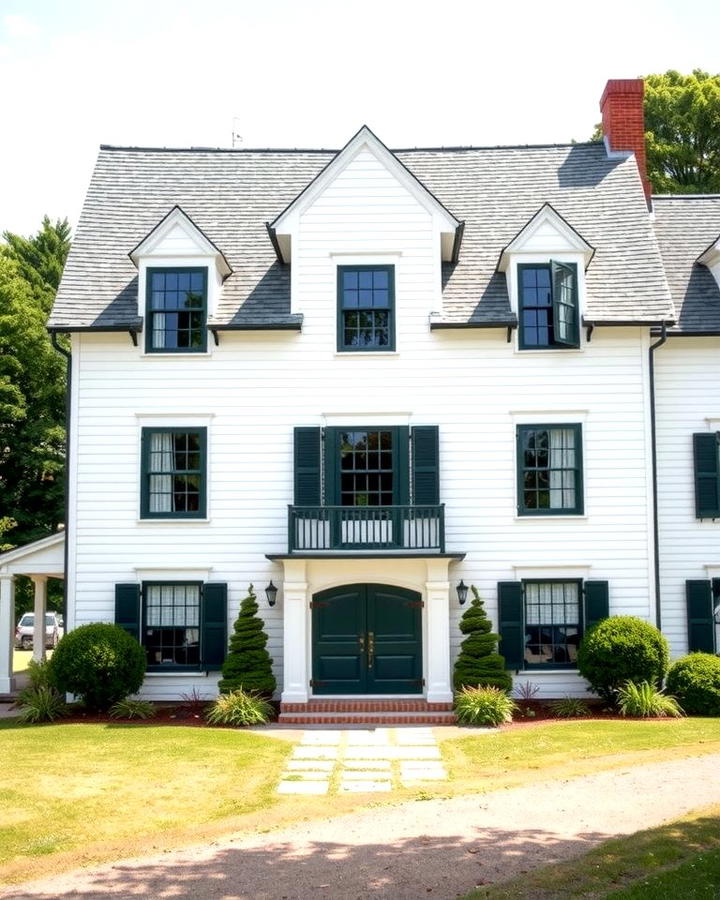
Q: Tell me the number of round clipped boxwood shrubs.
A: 3